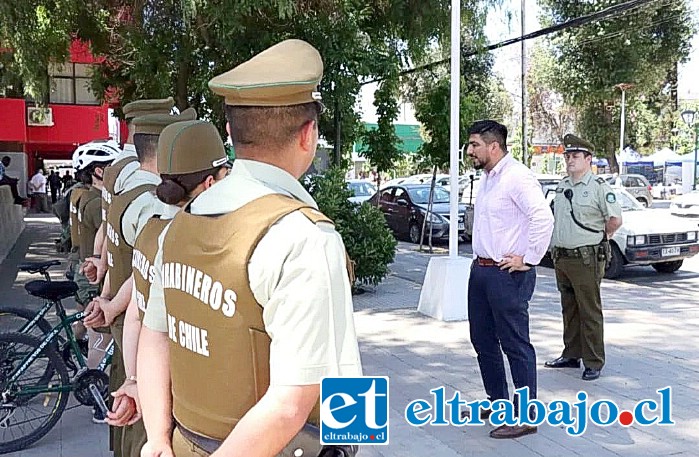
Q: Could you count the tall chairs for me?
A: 0